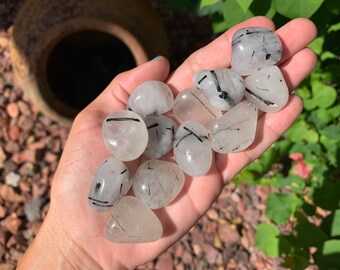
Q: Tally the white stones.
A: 12